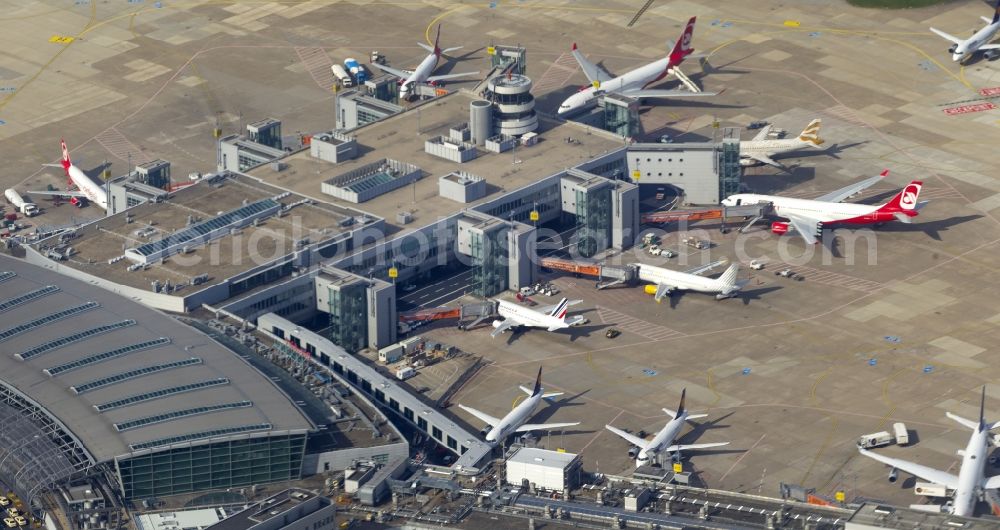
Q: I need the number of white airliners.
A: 11